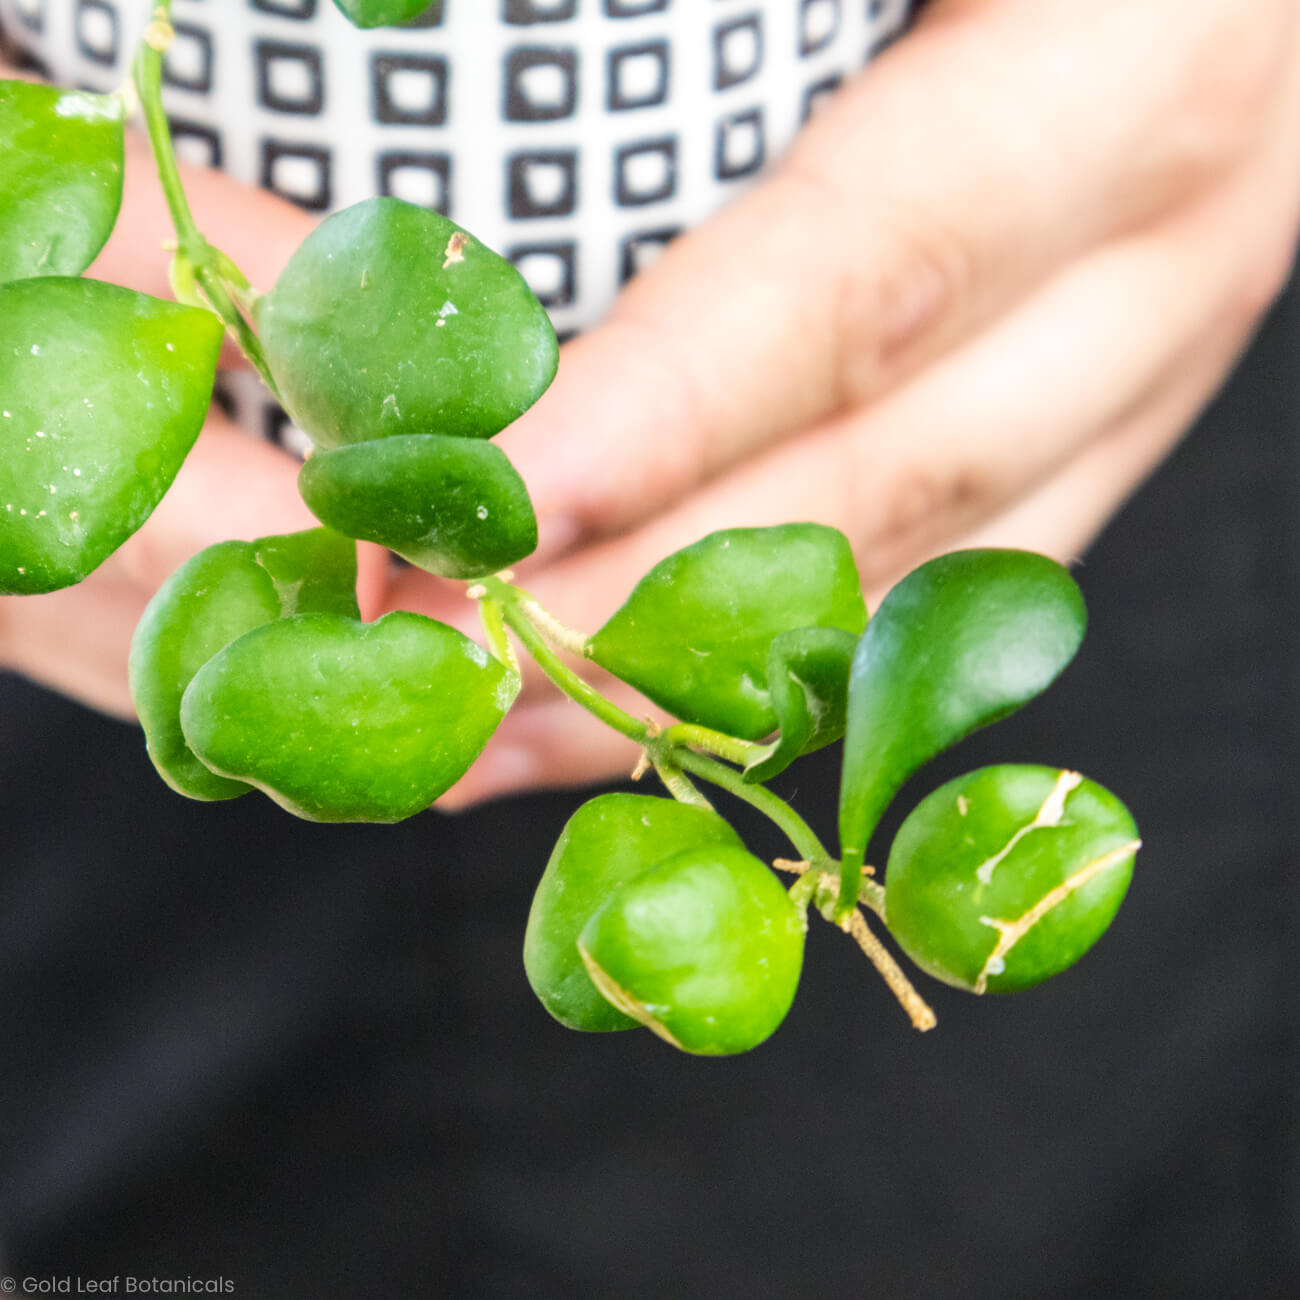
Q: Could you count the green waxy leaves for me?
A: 13